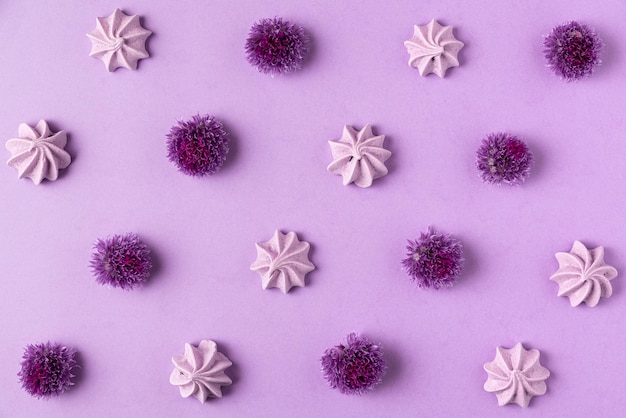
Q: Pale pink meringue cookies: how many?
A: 8